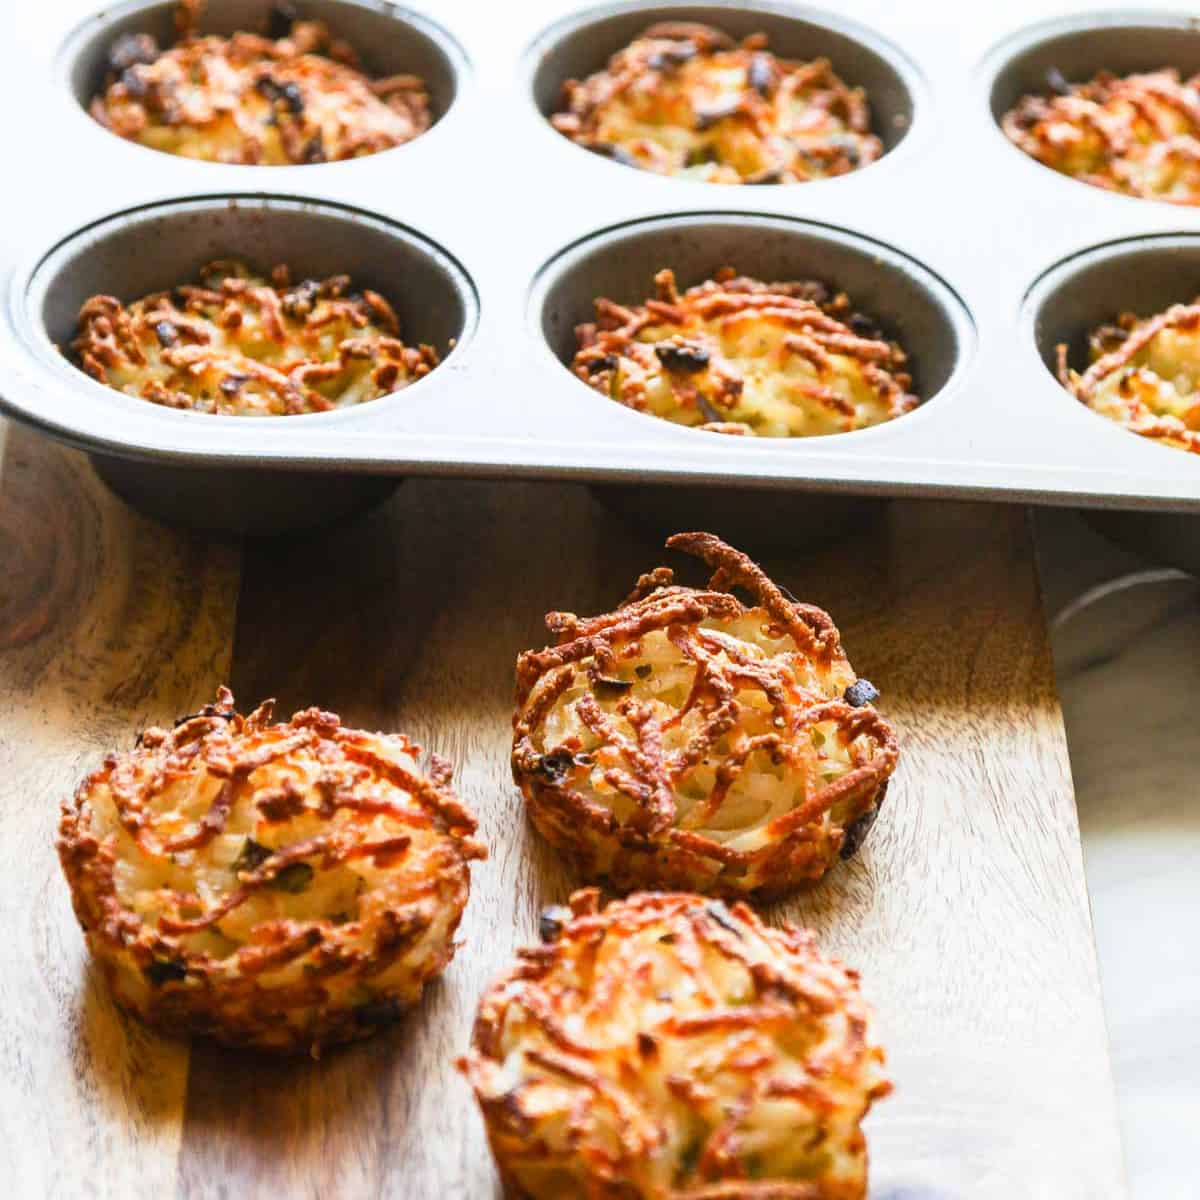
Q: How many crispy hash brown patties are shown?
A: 9